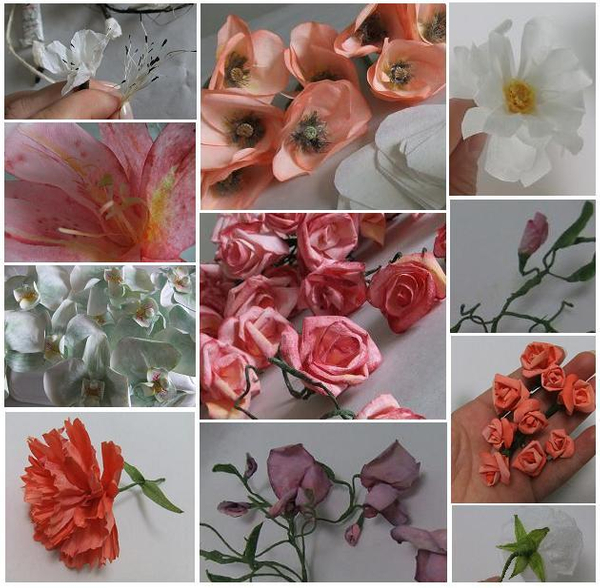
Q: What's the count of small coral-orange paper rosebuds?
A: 9